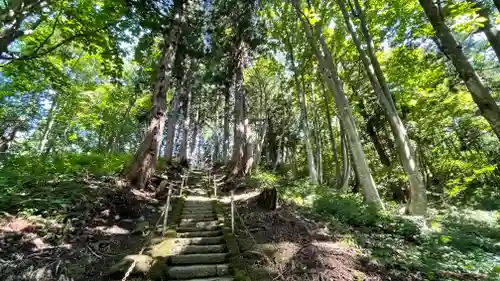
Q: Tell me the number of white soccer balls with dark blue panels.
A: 0